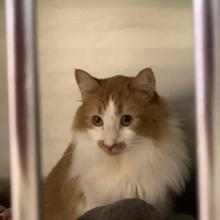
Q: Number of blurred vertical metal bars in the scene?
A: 2